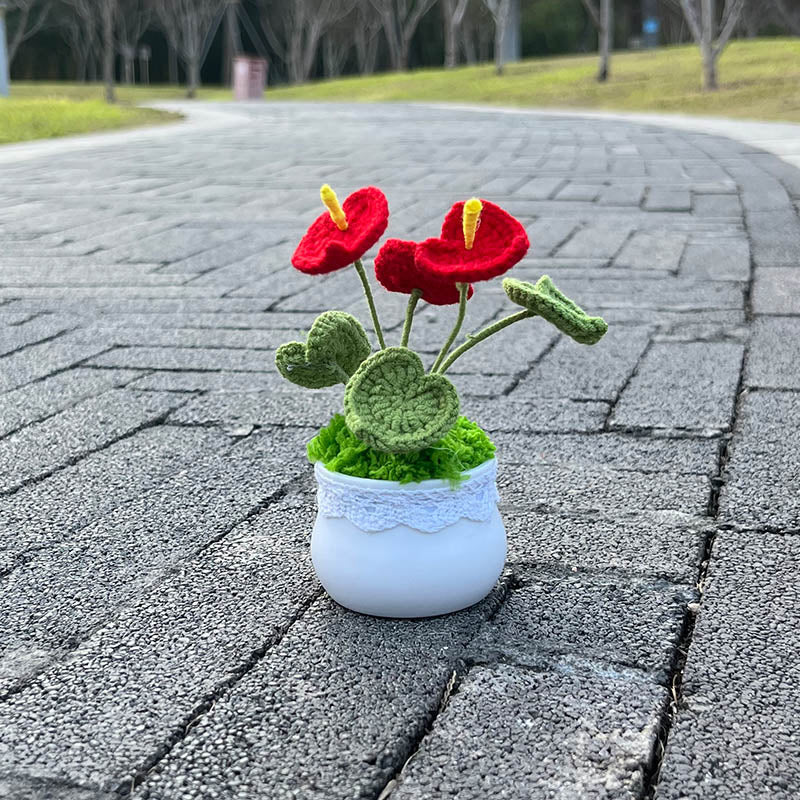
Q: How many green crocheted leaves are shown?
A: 3